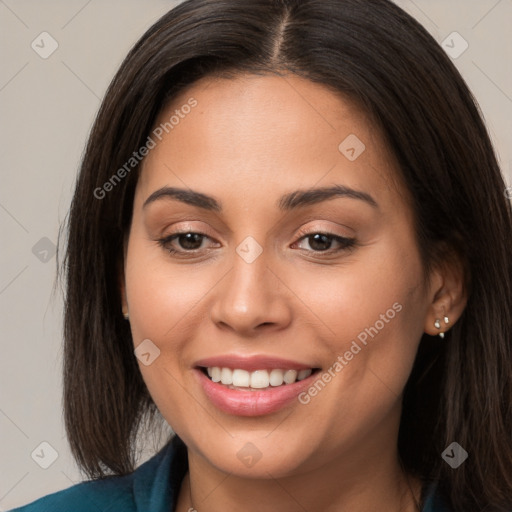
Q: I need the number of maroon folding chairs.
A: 0